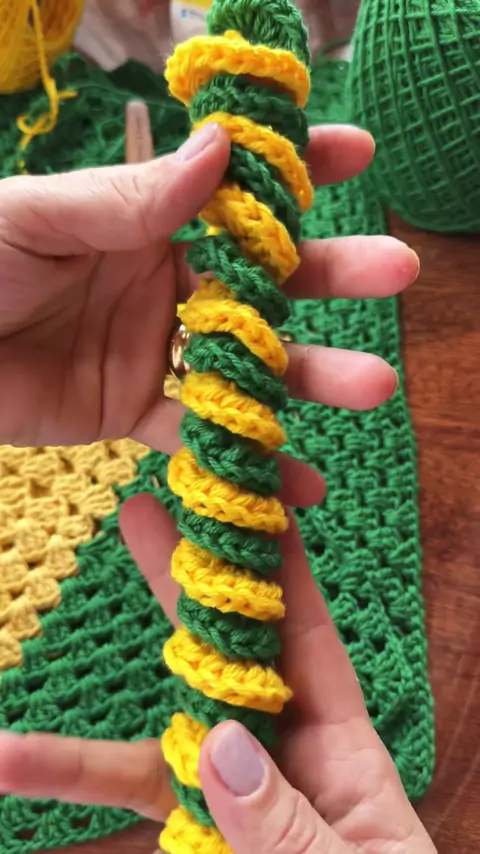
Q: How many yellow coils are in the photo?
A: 10